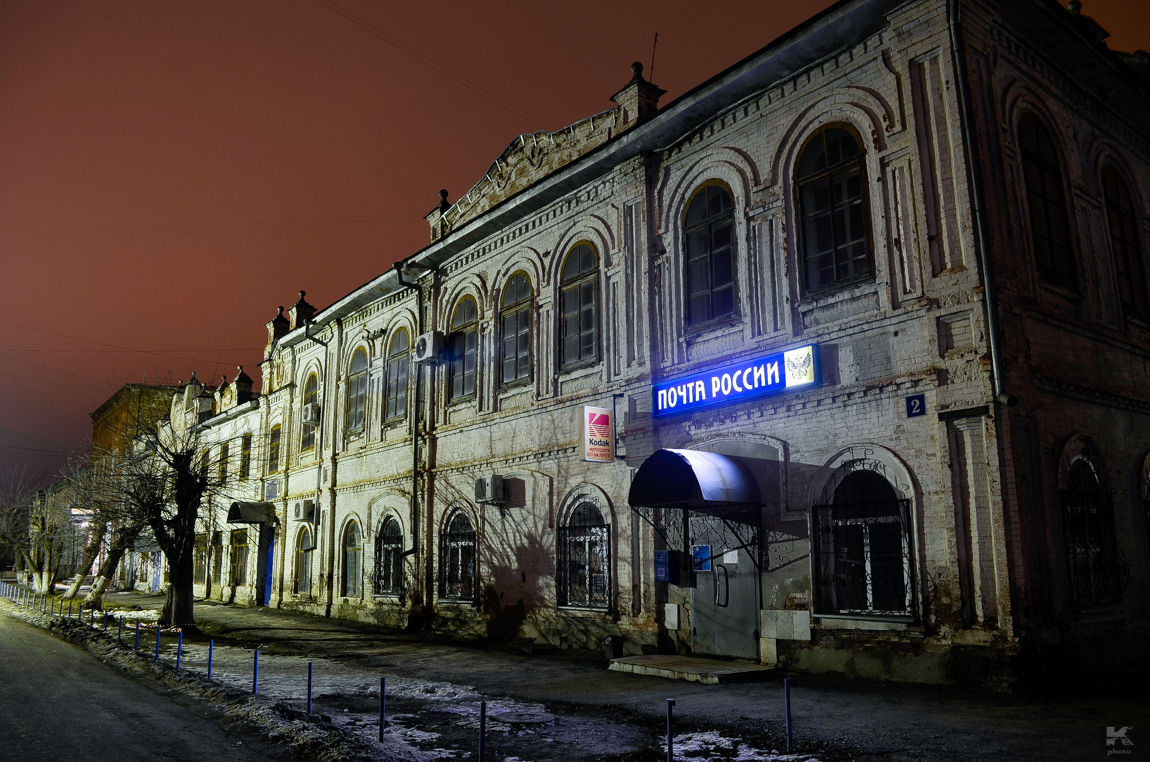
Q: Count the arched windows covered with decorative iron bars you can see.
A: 5